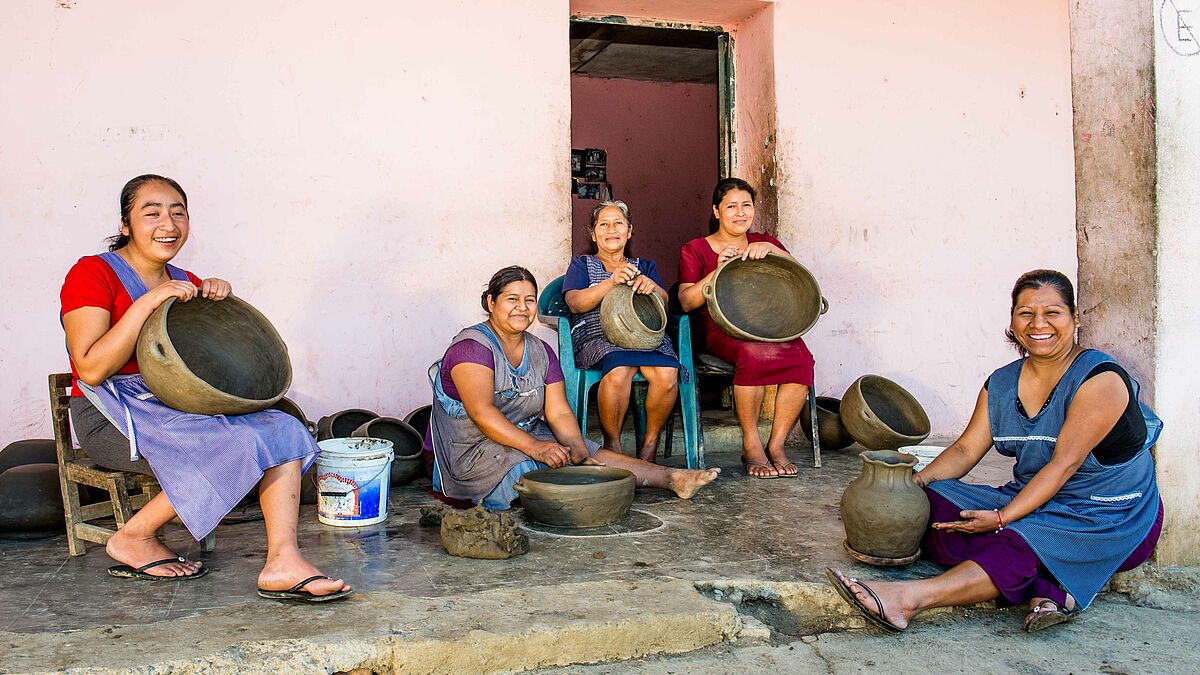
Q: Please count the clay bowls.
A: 12